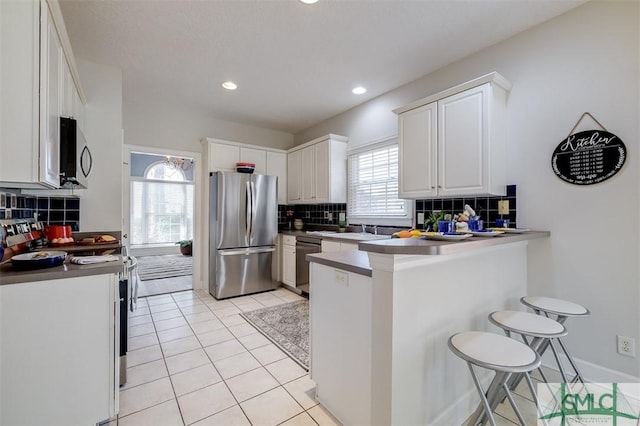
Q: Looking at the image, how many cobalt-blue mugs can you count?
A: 3